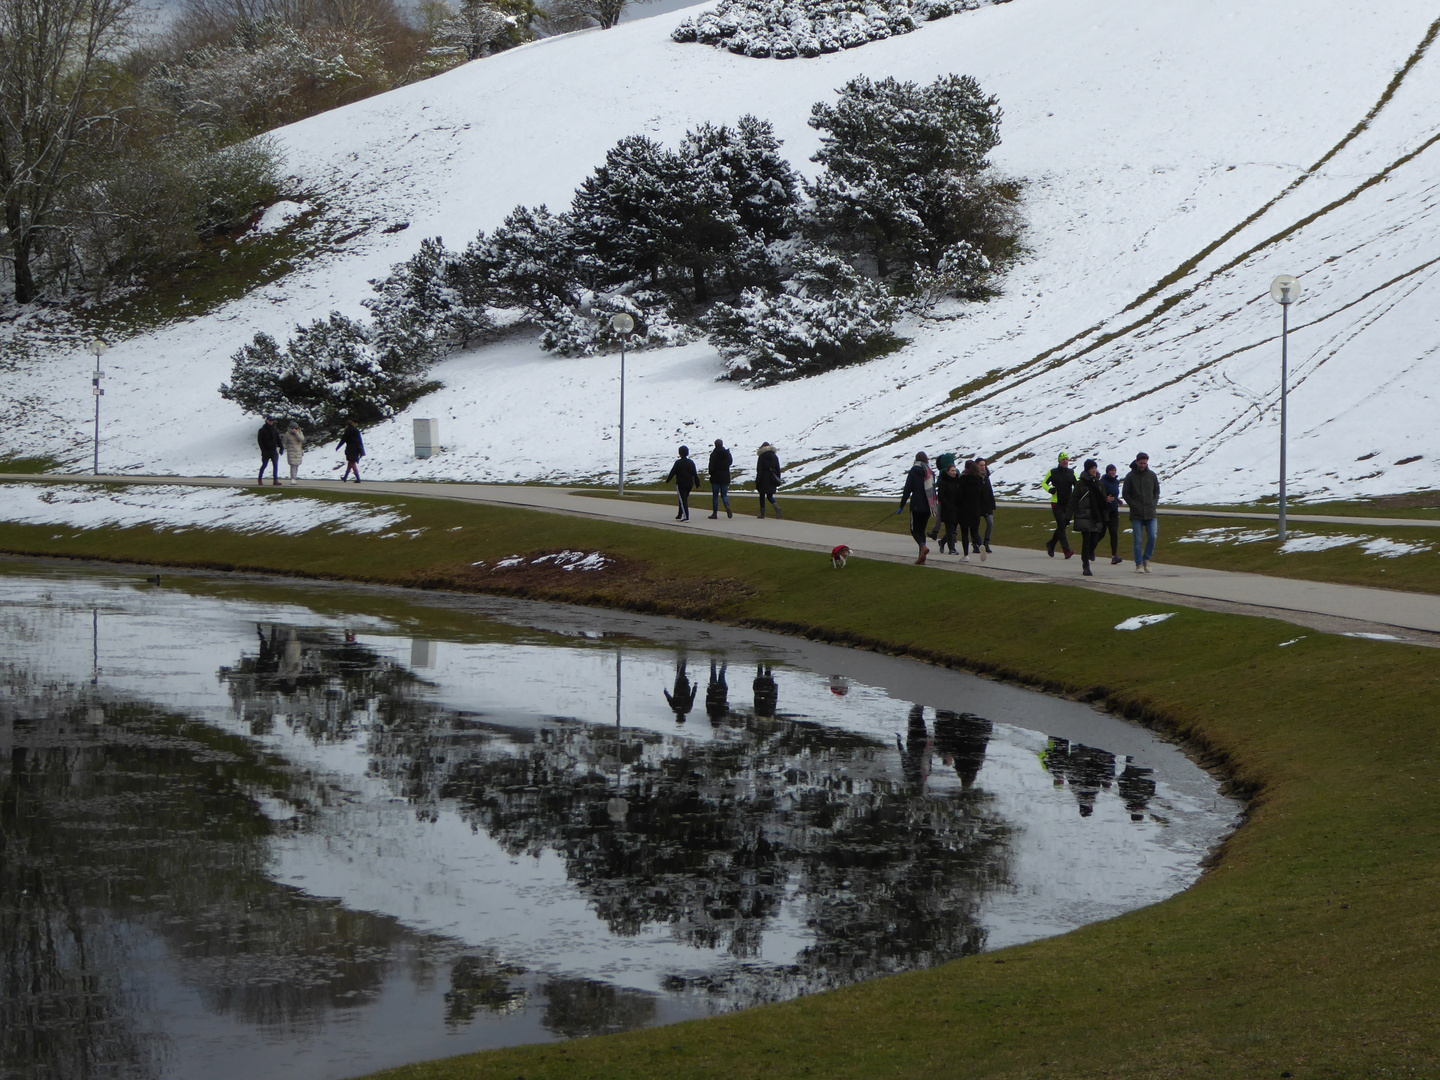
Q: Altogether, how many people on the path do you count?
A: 15